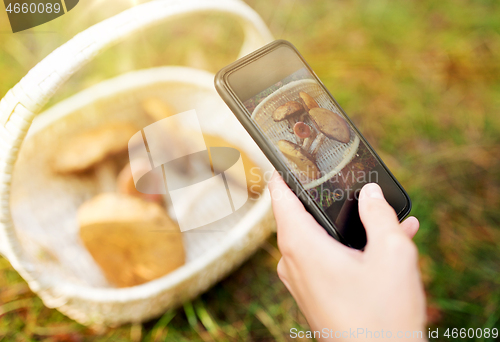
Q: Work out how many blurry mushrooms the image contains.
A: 5